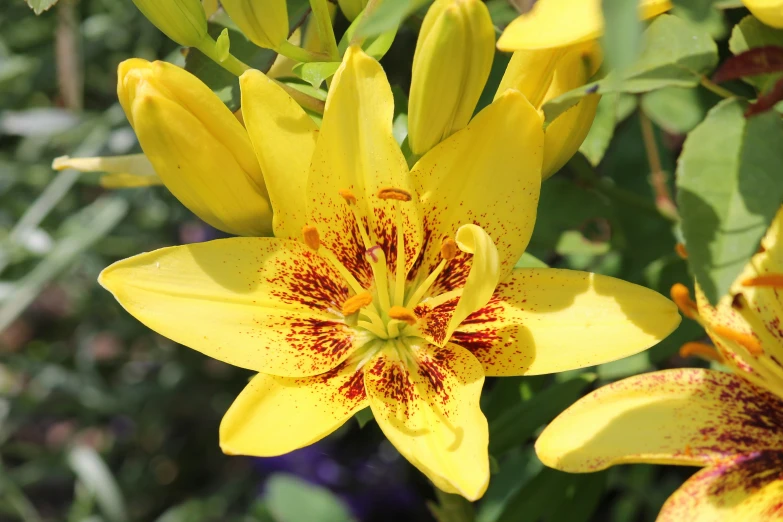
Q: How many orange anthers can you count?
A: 11